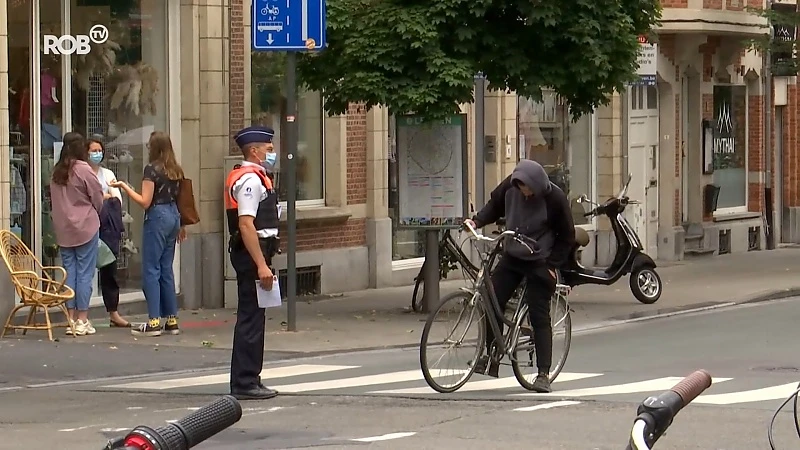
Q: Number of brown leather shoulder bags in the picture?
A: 1